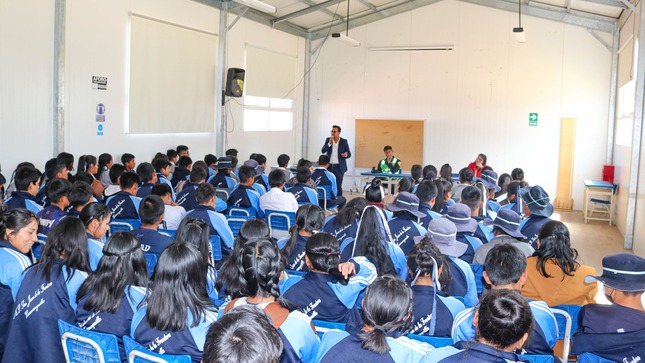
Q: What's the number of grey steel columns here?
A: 5